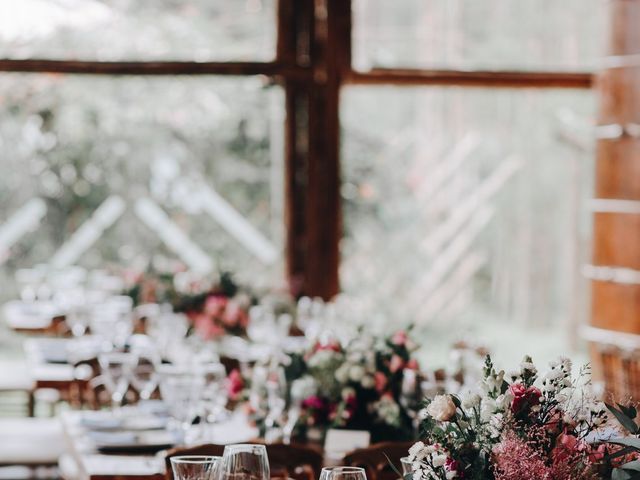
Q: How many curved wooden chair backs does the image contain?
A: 2